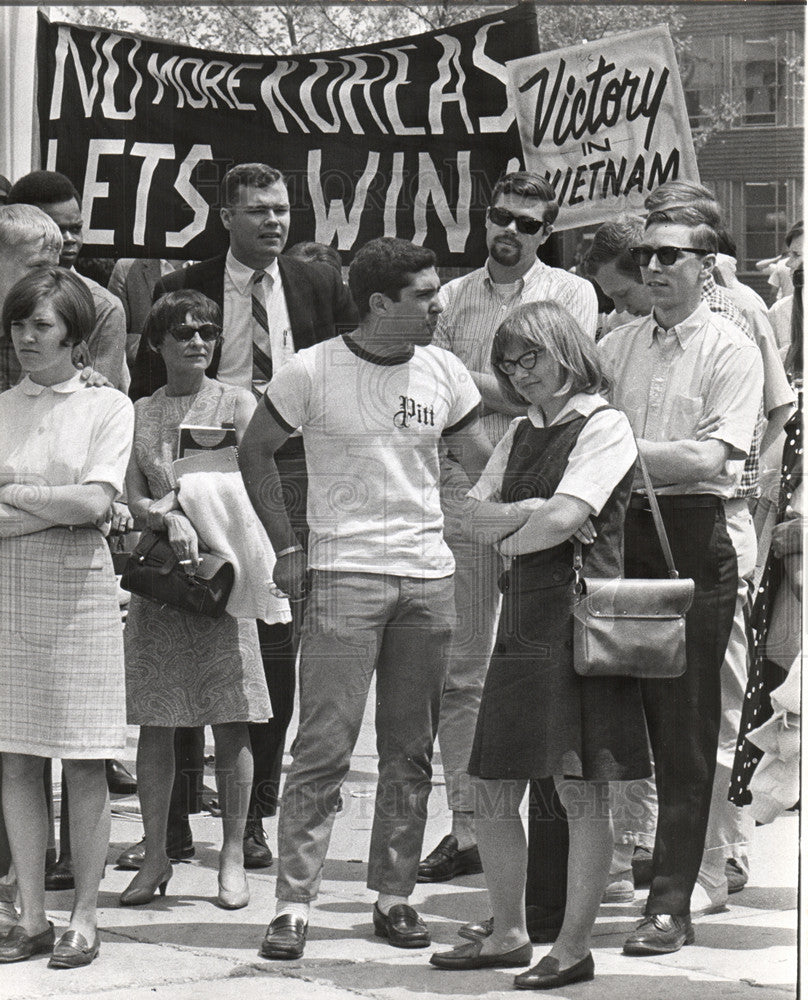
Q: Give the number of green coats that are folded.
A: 0